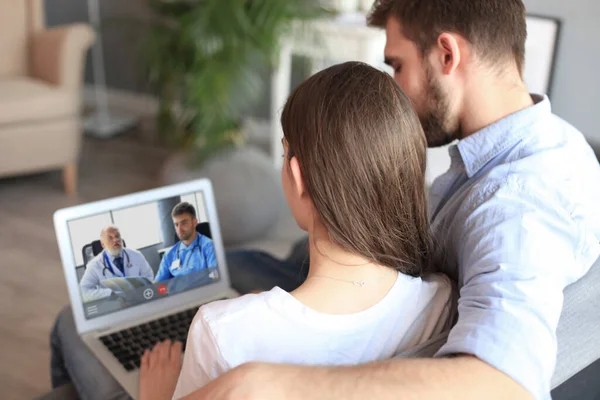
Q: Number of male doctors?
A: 2